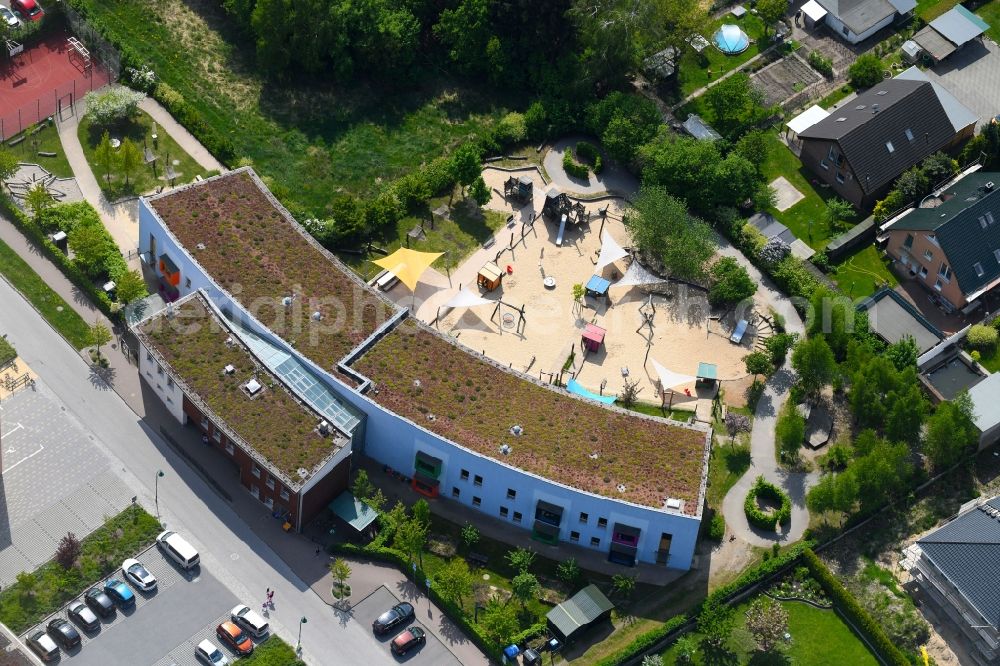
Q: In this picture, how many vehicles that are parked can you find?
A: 14